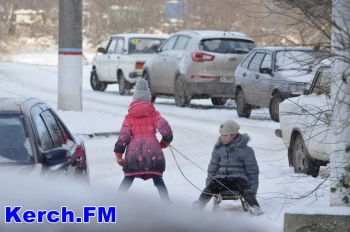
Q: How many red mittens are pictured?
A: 2